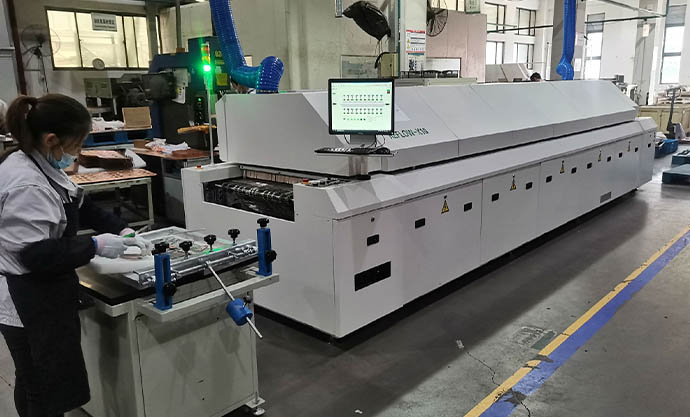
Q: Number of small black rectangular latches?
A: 12